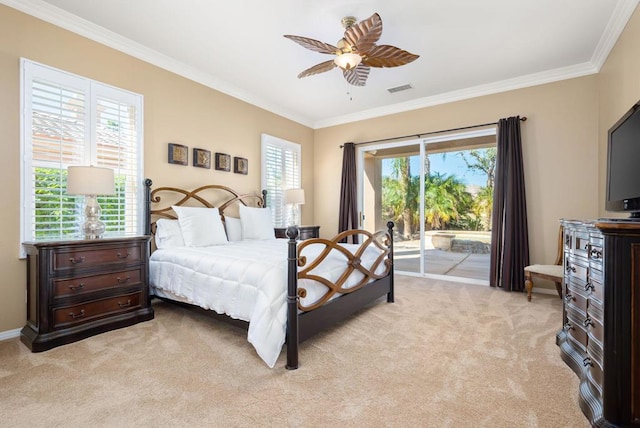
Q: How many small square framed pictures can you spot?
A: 4